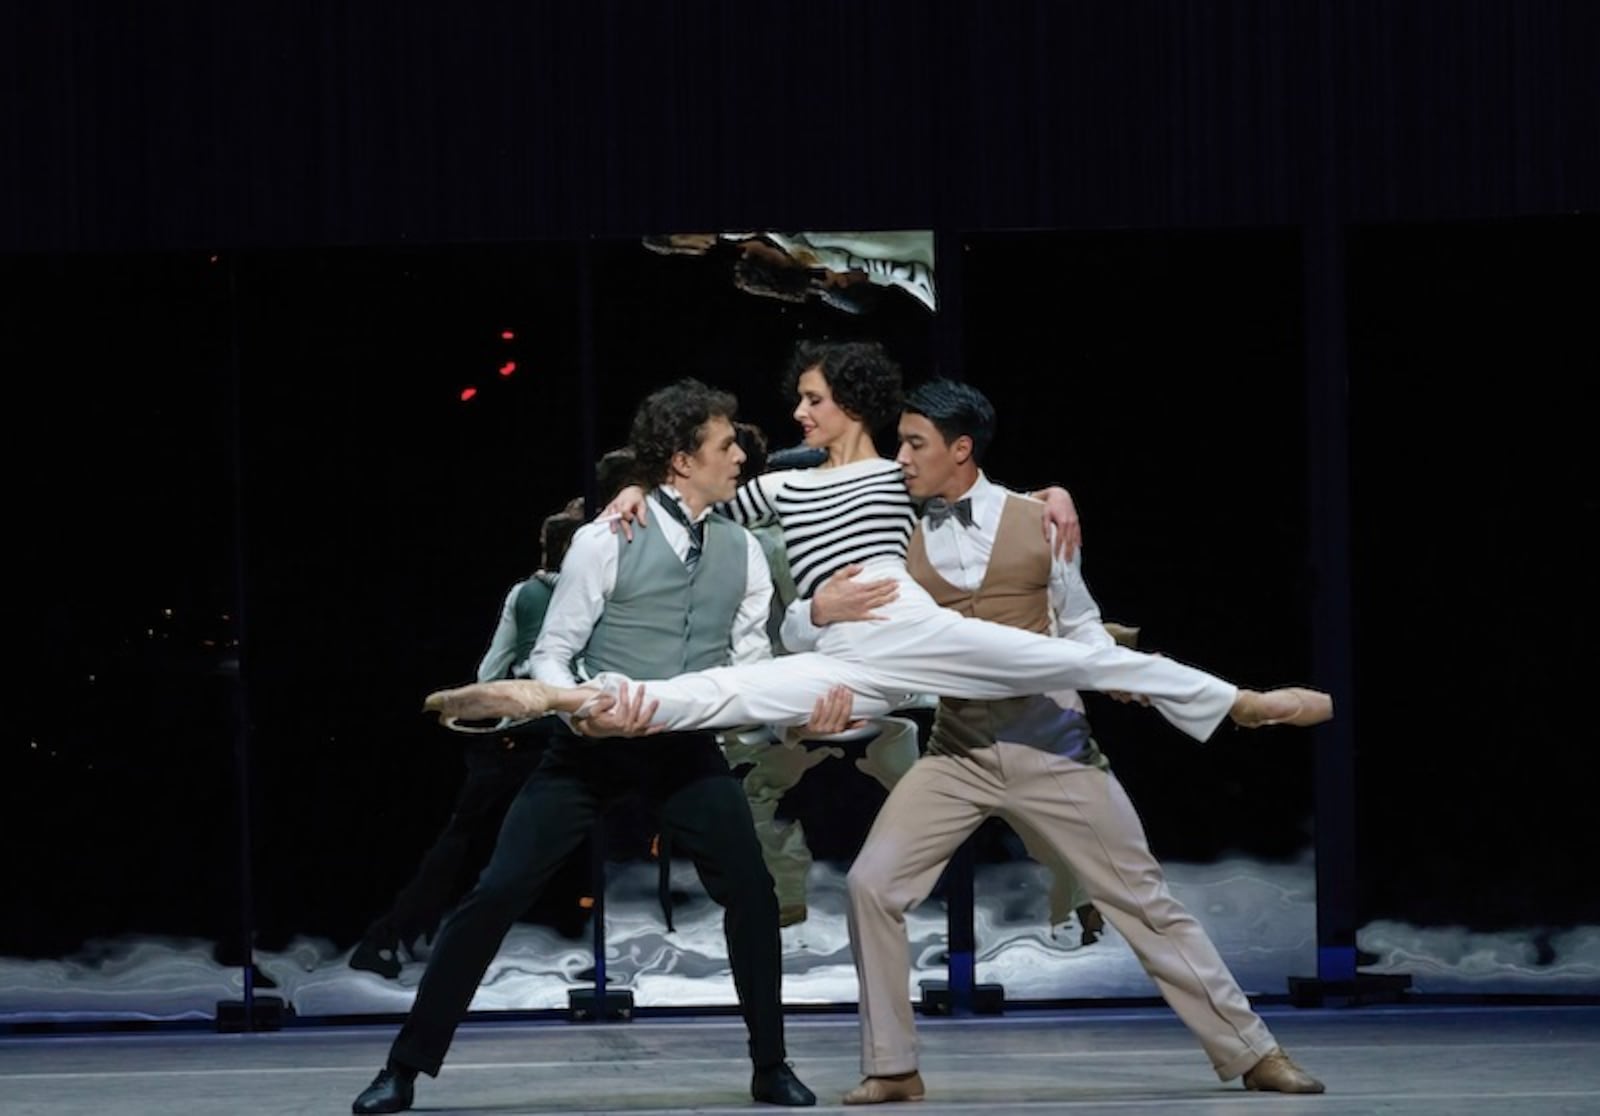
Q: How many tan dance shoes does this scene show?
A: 4